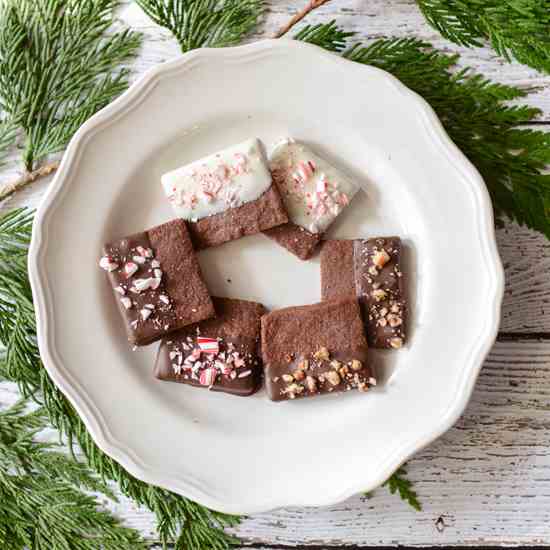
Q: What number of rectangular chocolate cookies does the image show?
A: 6